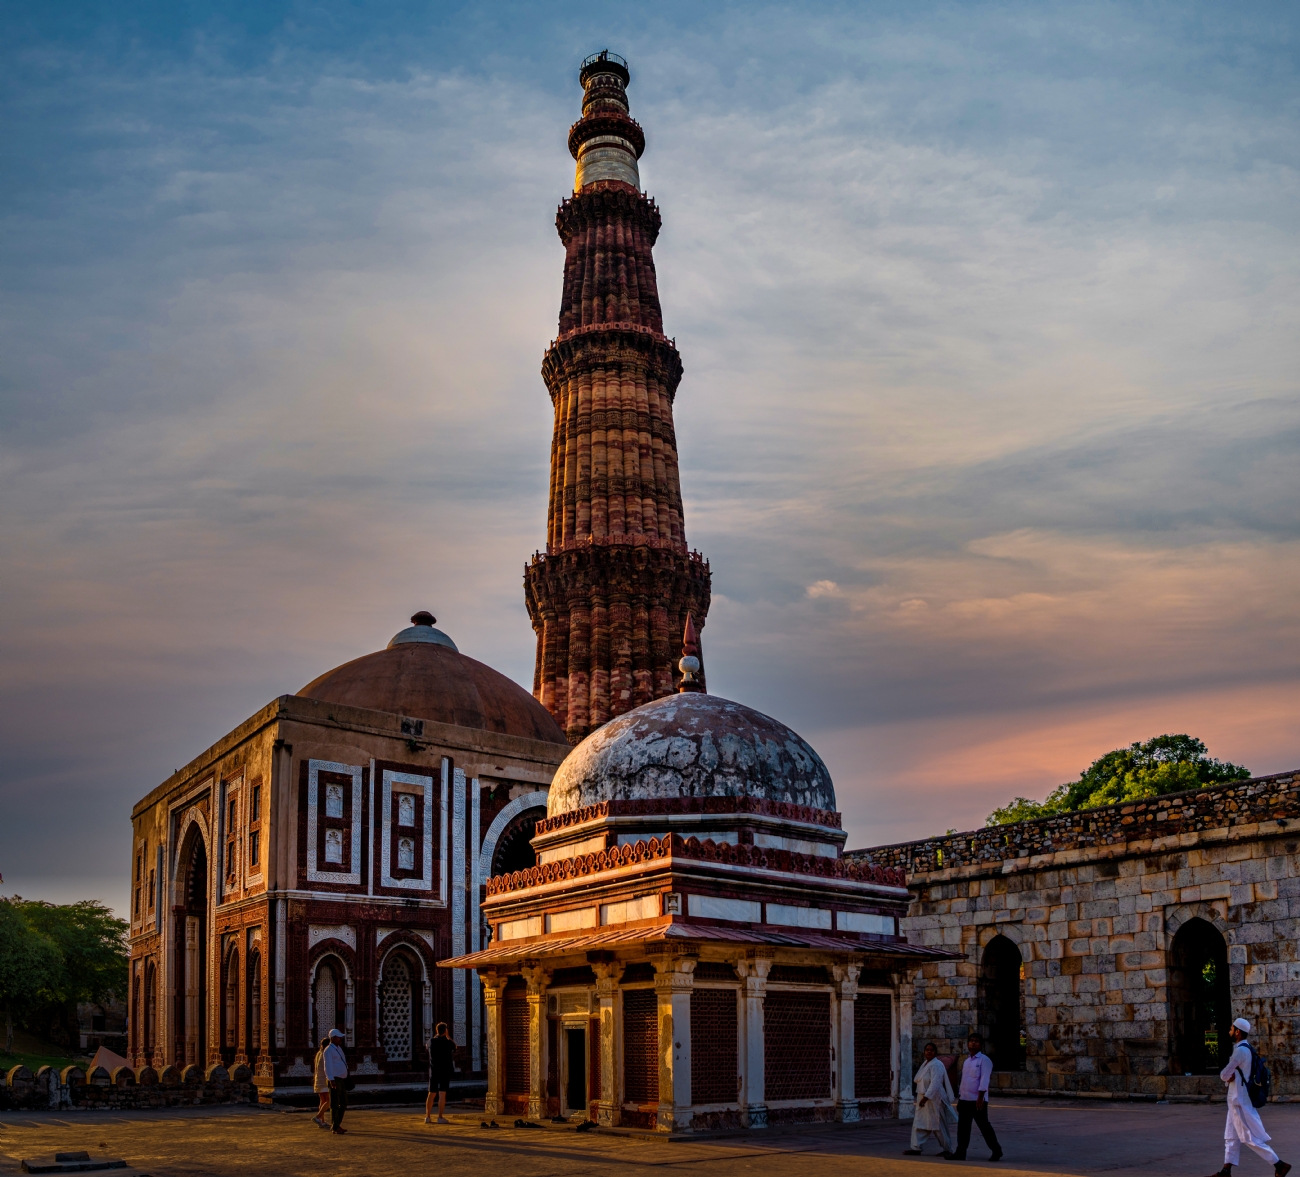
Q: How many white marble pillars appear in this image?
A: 7